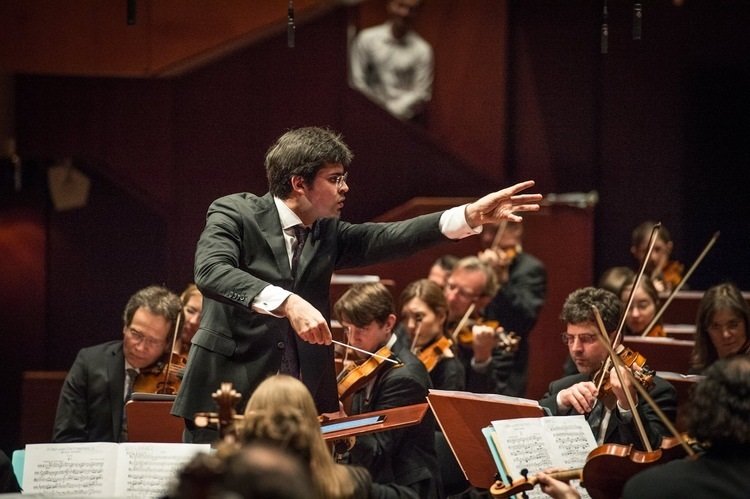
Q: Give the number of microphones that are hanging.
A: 4